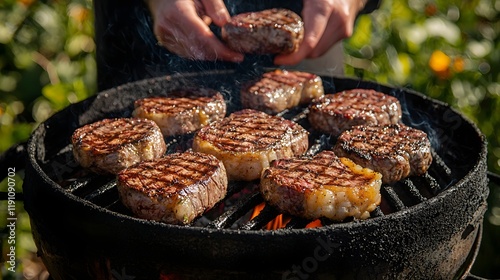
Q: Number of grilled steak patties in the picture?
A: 9